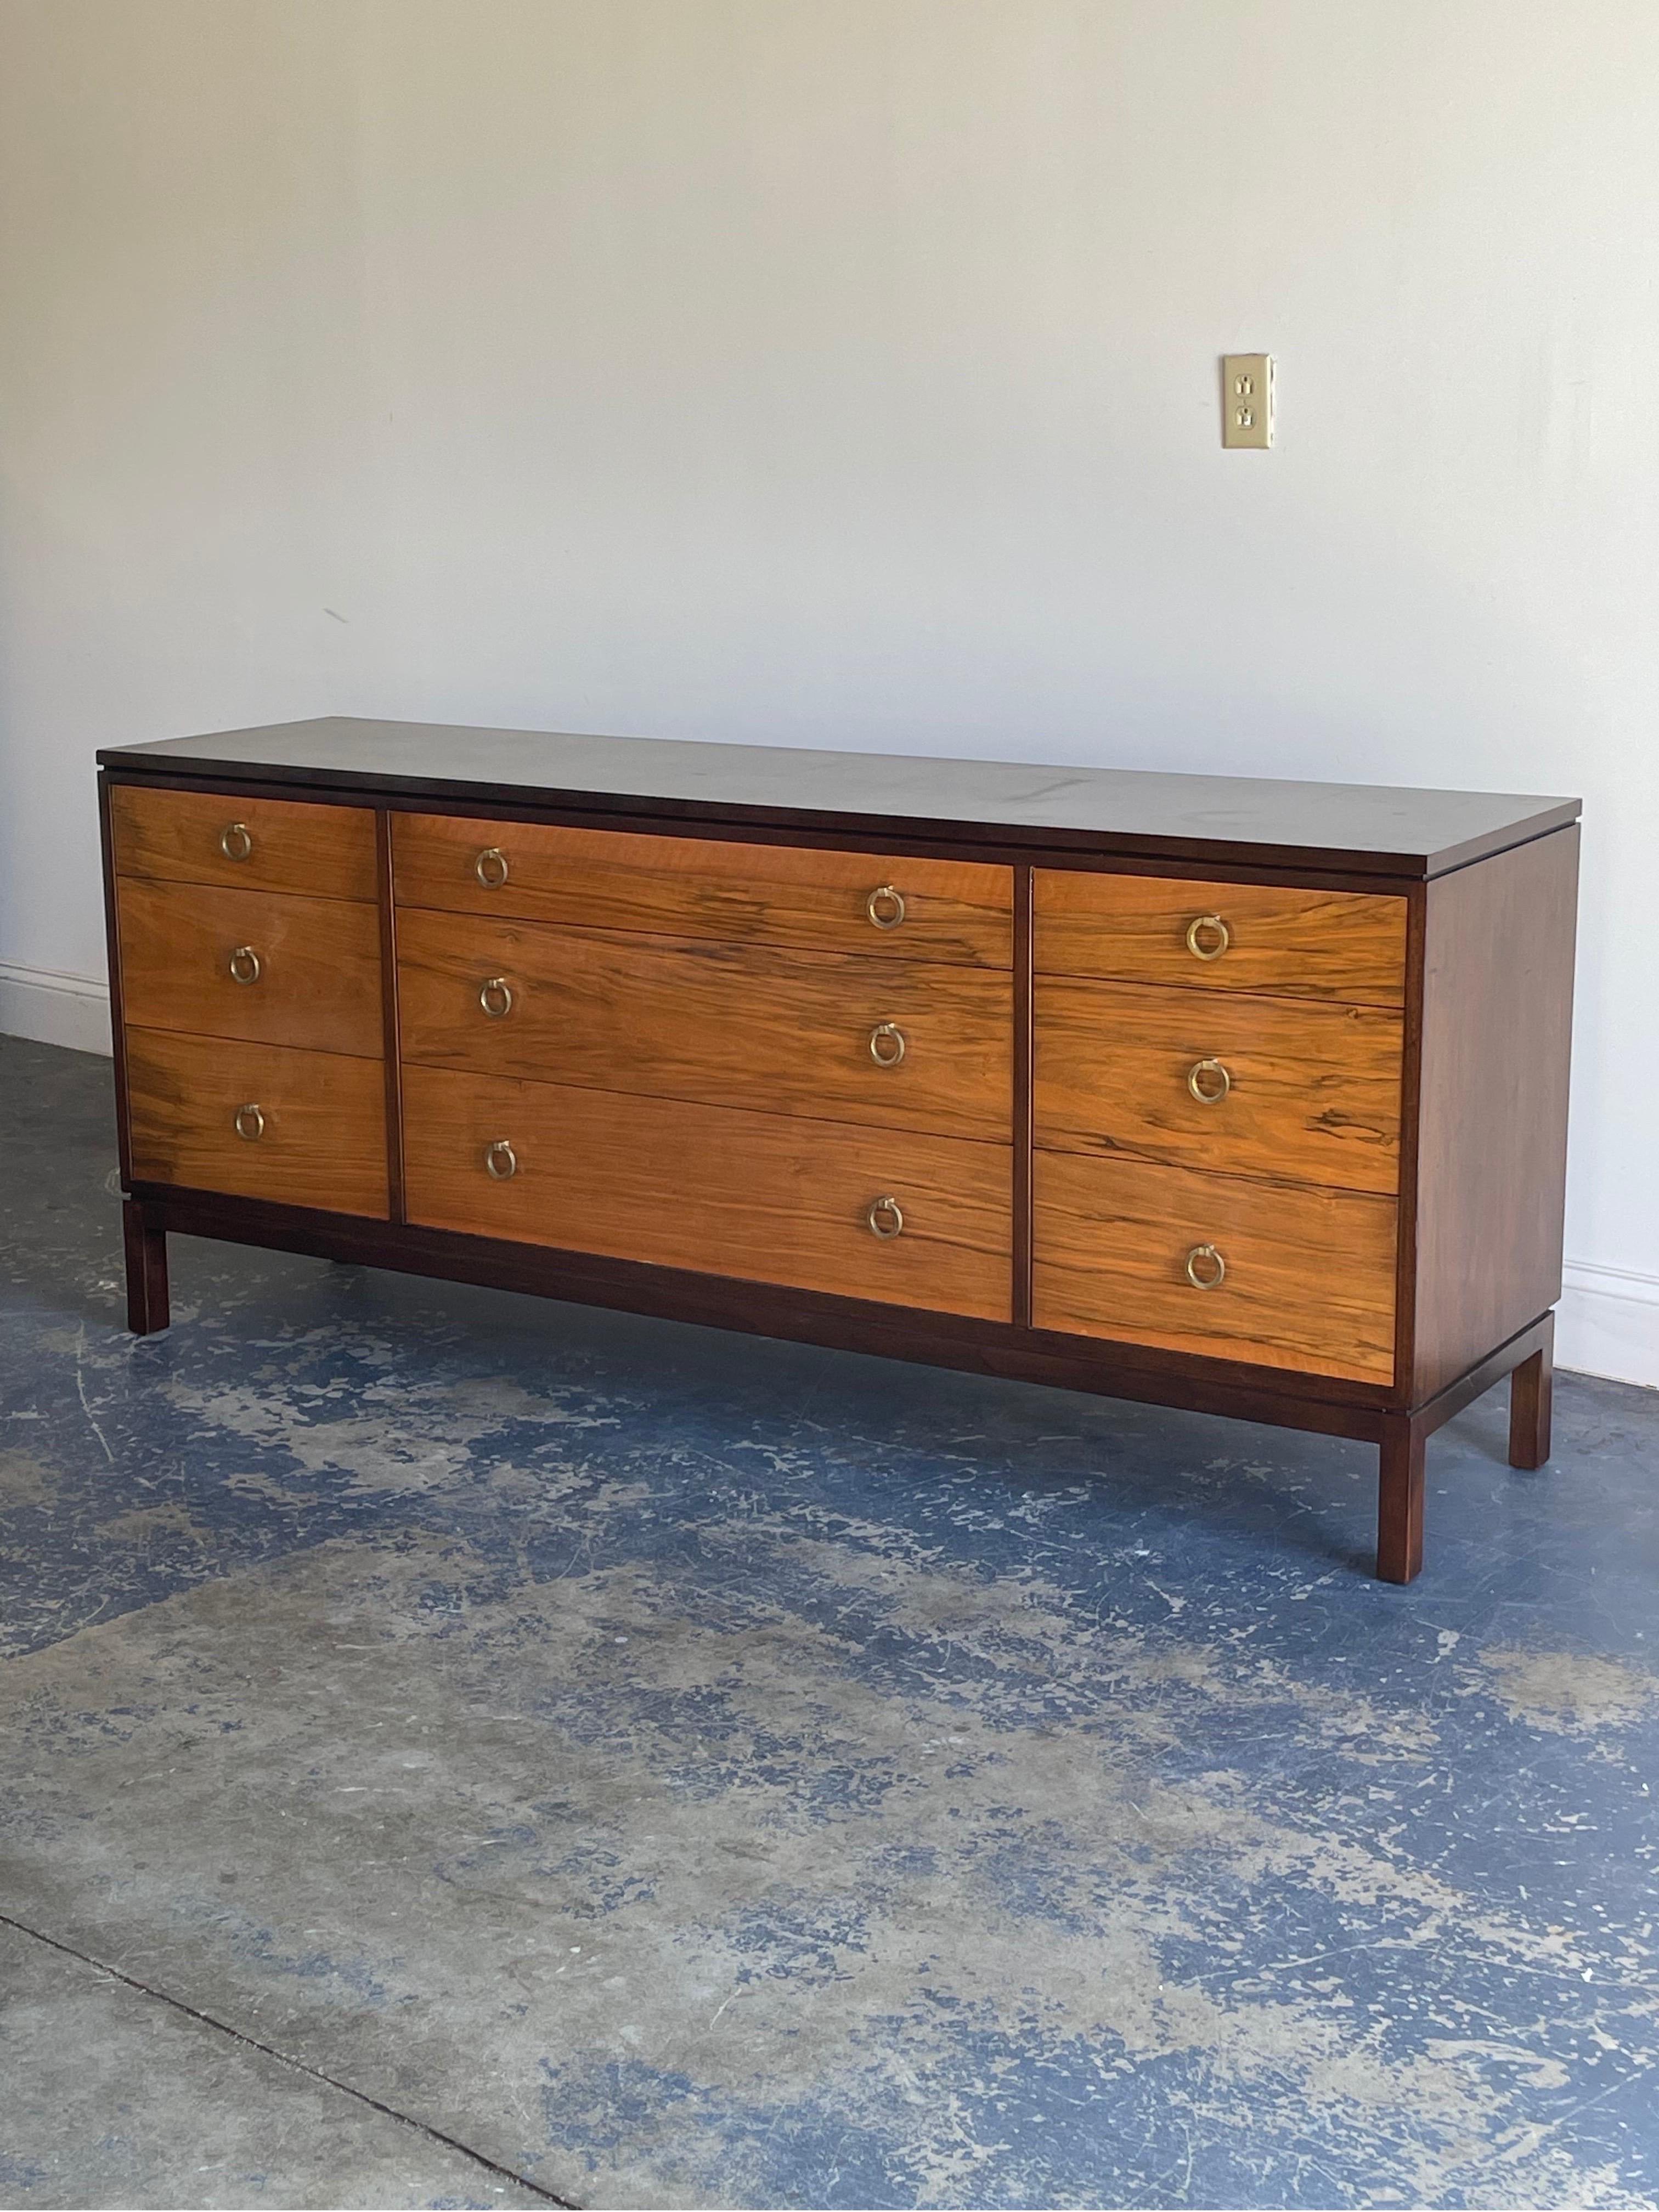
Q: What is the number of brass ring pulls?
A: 12